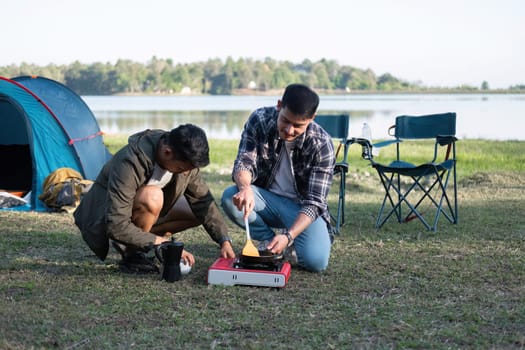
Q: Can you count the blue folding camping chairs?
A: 2